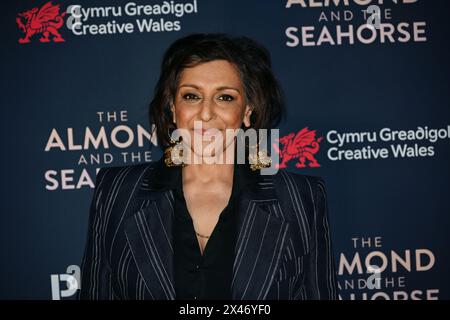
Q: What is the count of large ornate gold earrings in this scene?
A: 2